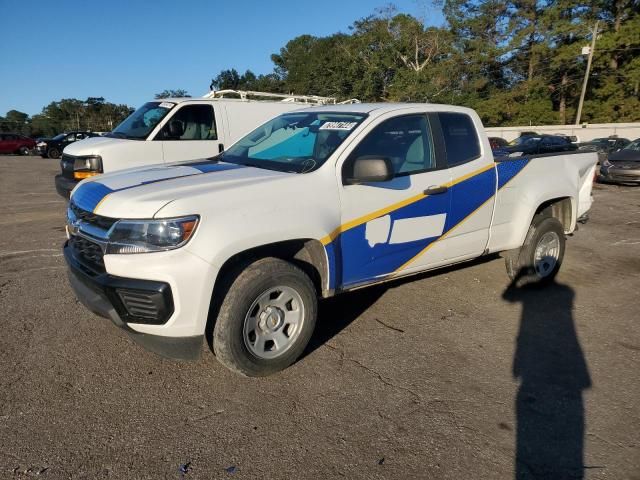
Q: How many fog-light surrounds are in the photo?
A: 1